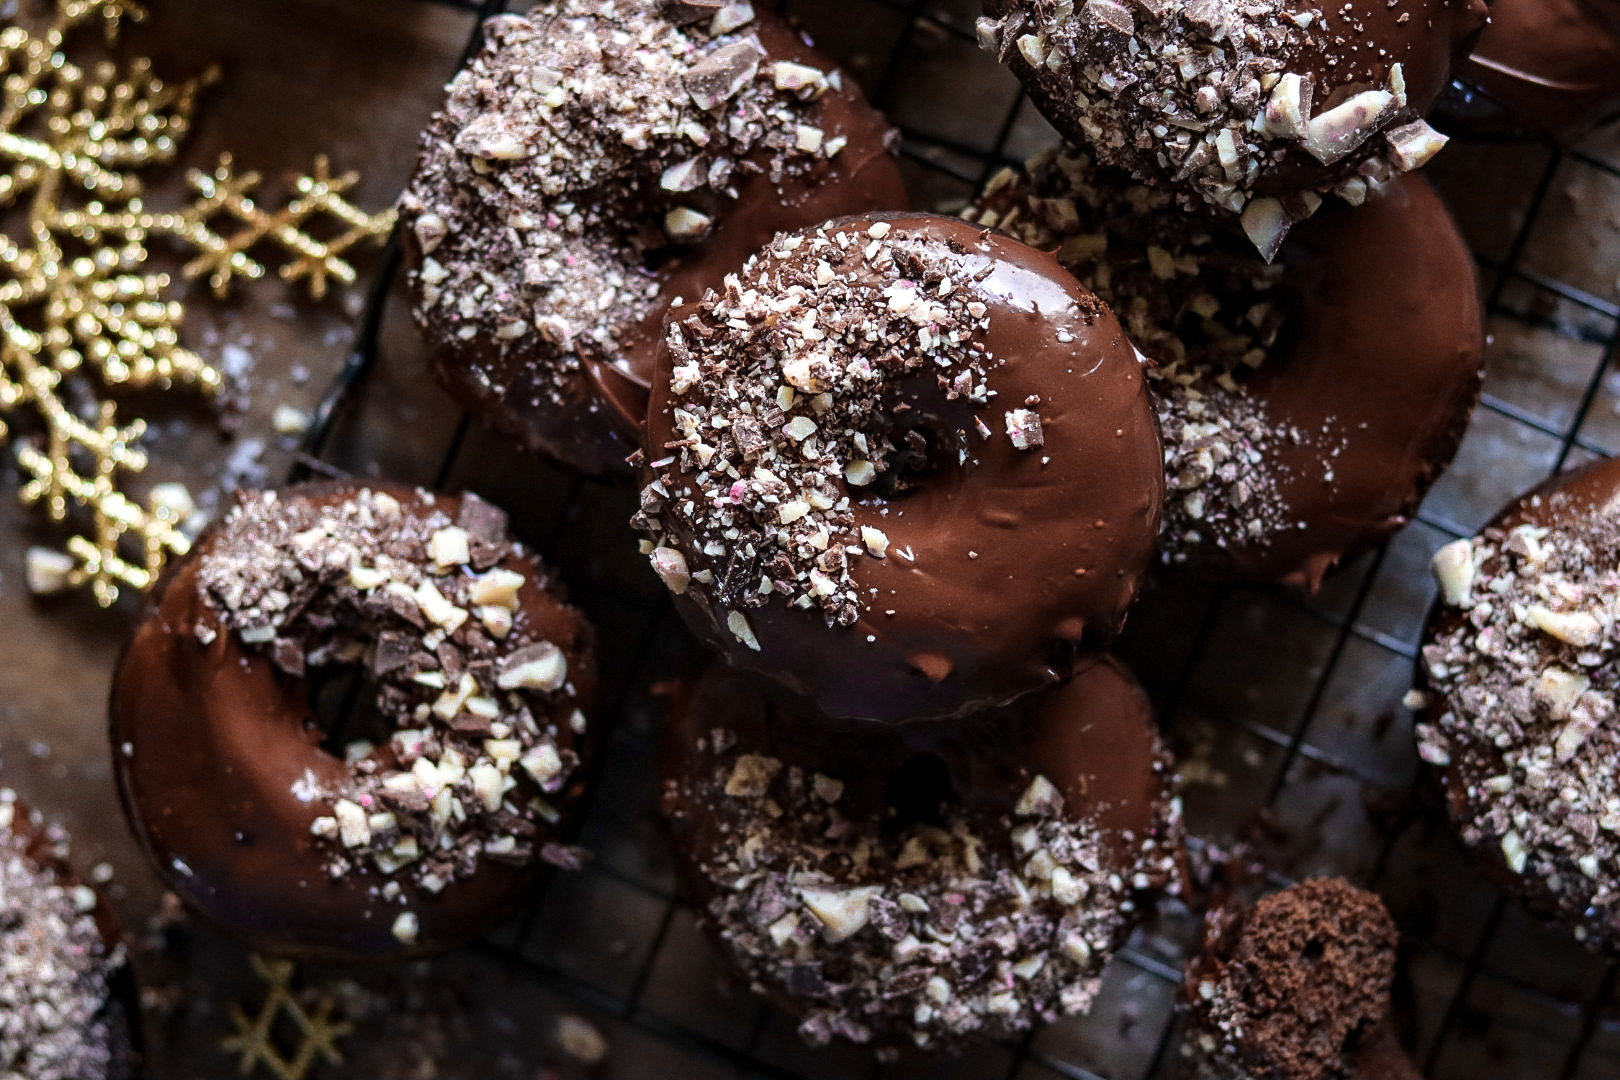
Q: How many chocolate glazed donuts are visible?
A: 10